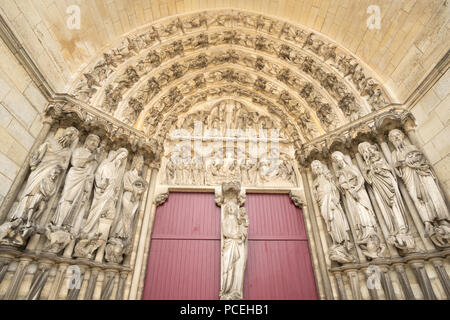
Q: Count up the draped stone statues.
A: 9